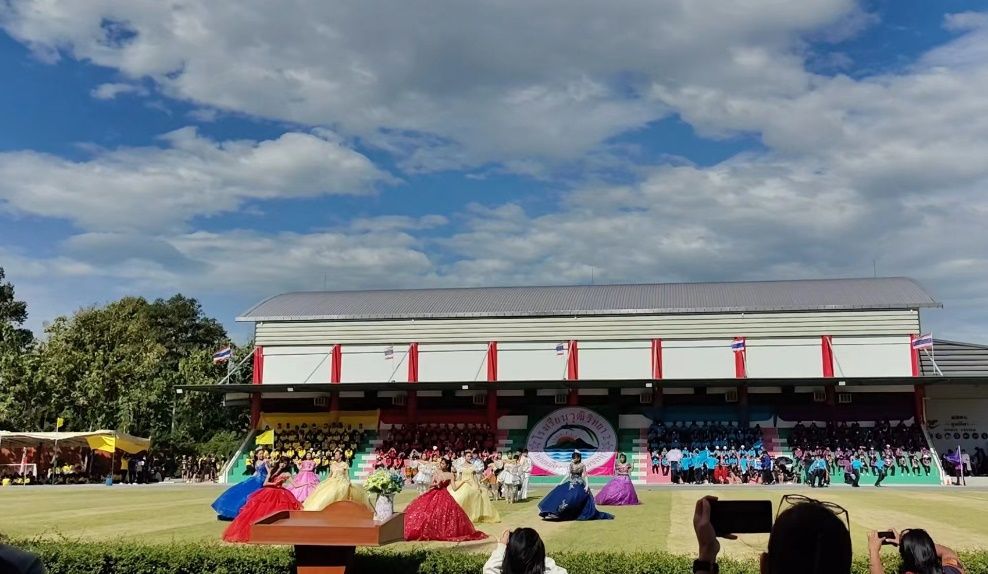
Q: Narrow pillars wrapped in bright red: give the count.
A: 9